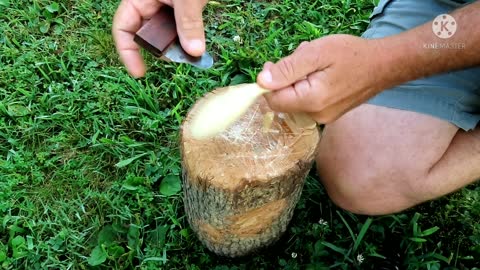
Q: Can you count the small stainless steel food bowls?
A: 0